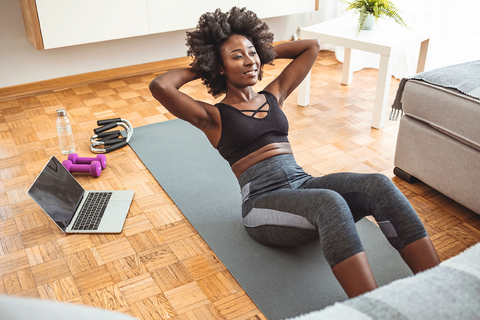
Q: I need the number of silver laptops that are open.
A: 1